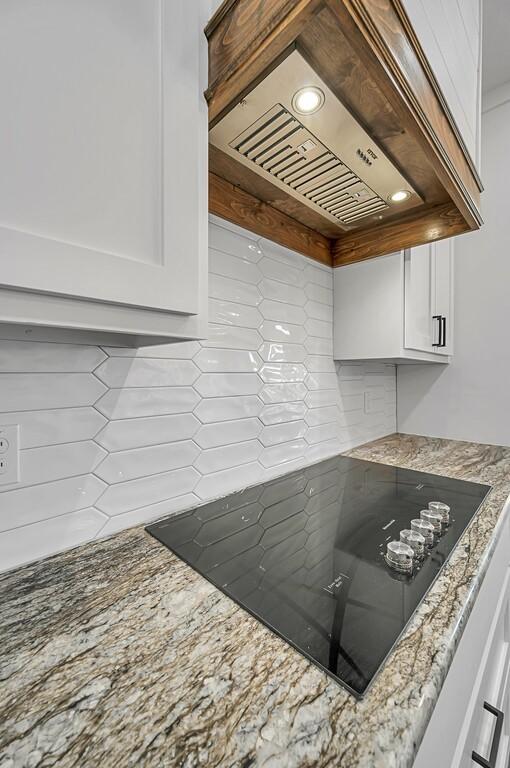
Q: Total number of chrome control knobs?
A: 5